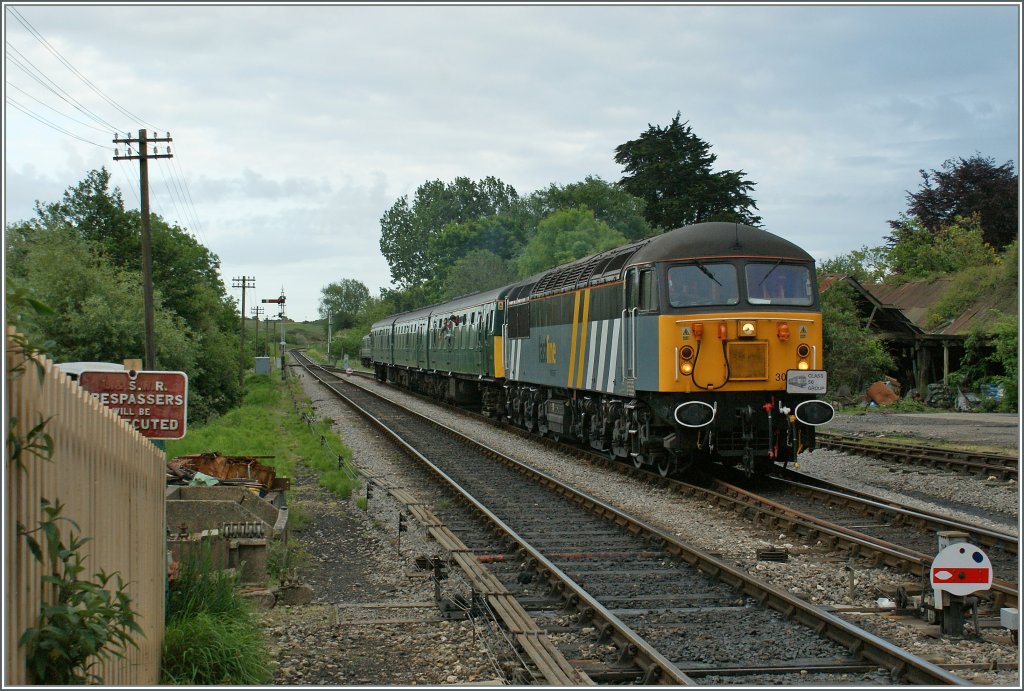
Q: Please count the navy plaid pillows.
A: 0